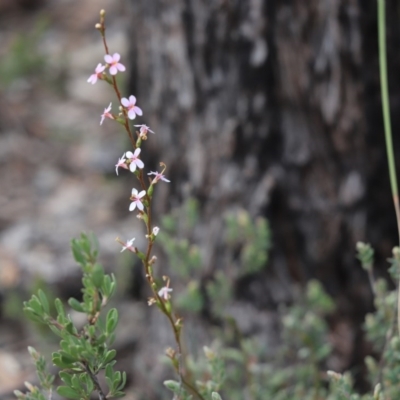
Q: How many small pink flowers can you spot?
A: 11